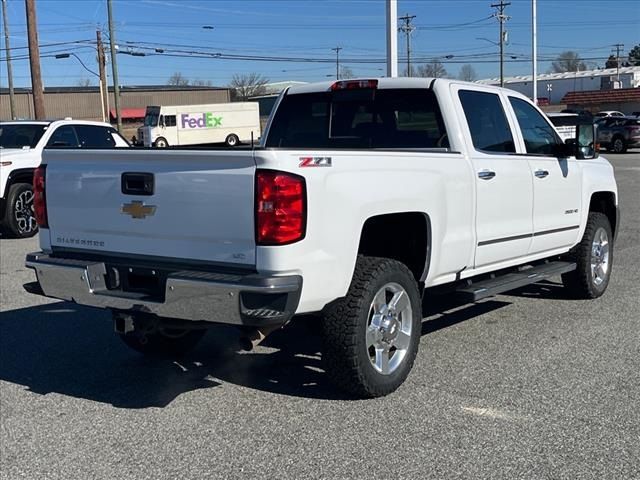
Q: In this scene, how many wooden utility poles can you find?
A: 8